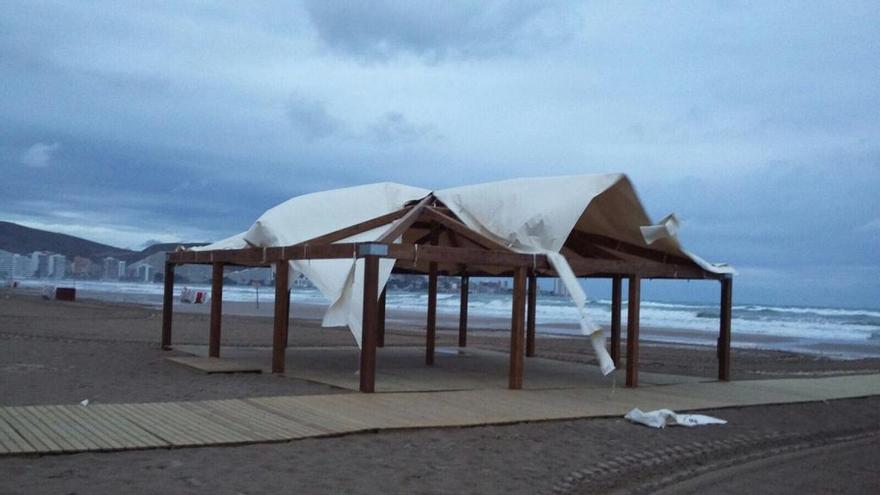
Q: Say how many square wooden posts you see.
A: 13